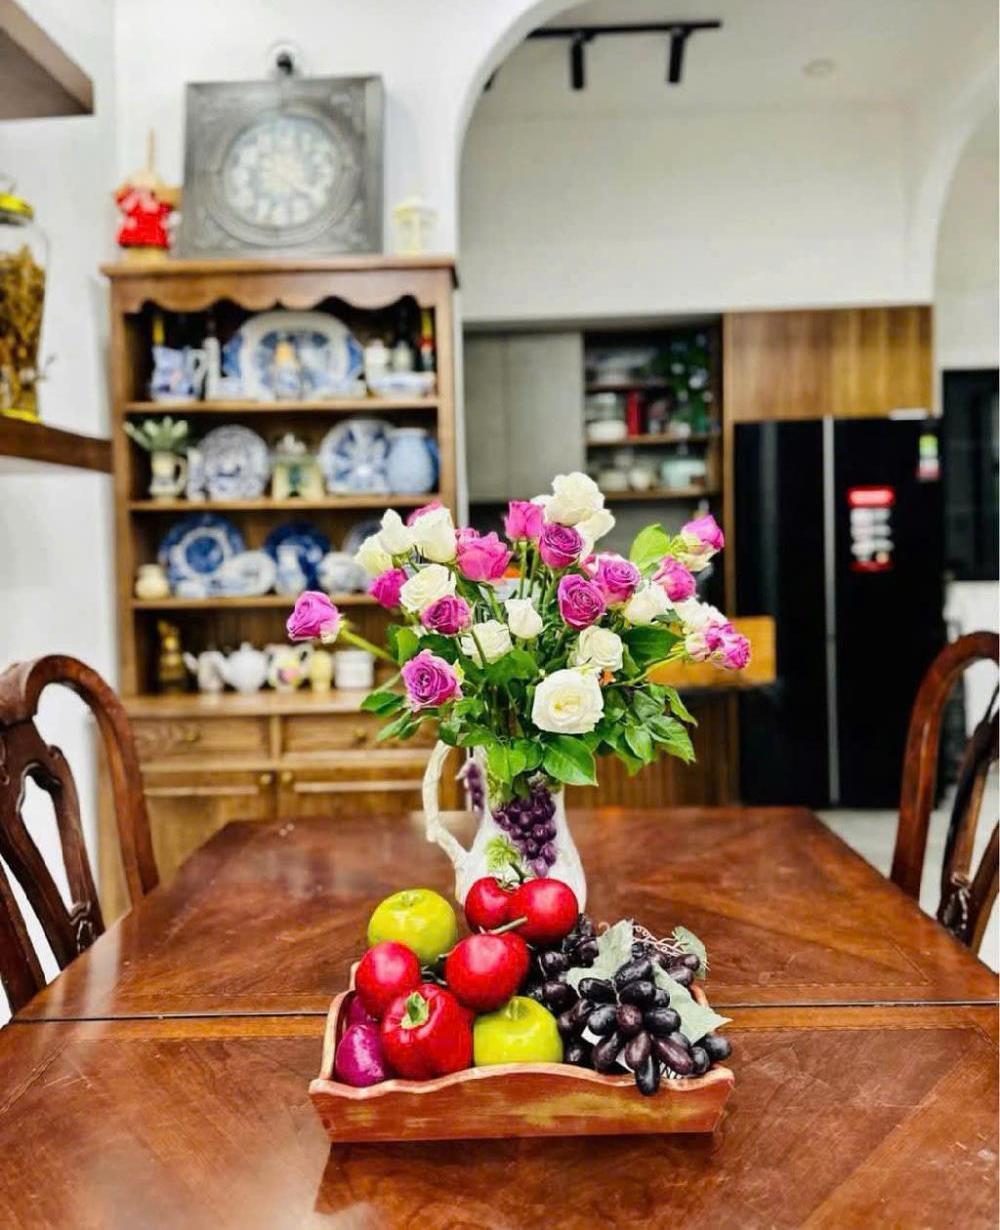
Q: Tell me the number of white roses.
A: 12